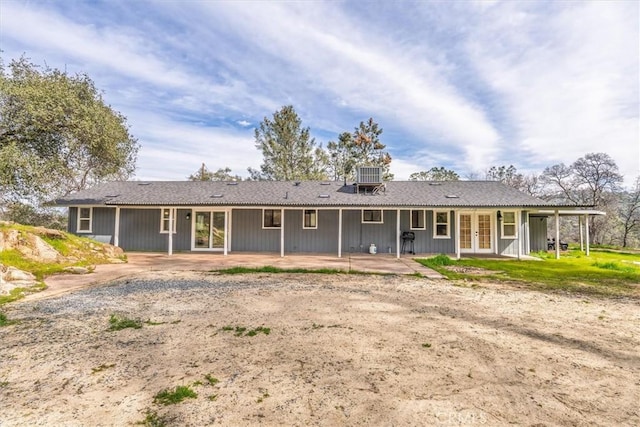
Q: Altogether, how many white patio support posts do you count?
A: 11